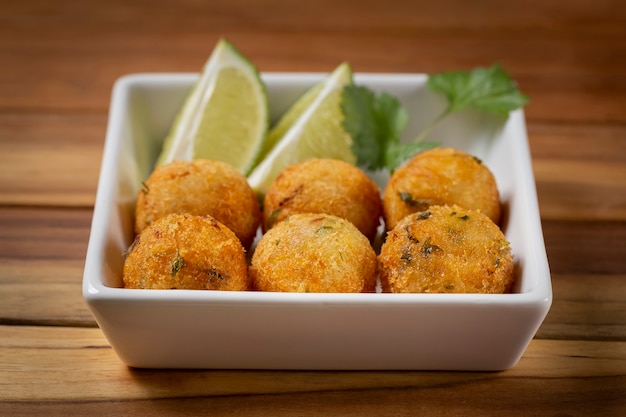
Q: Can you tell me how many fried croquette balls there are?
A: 6